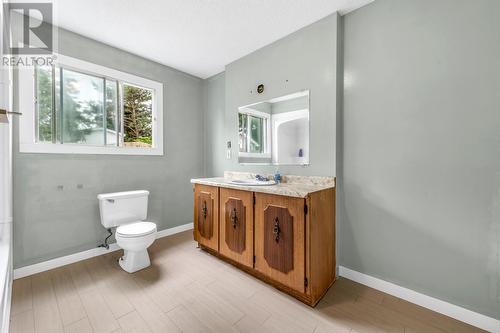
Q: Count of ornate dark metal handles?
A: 3